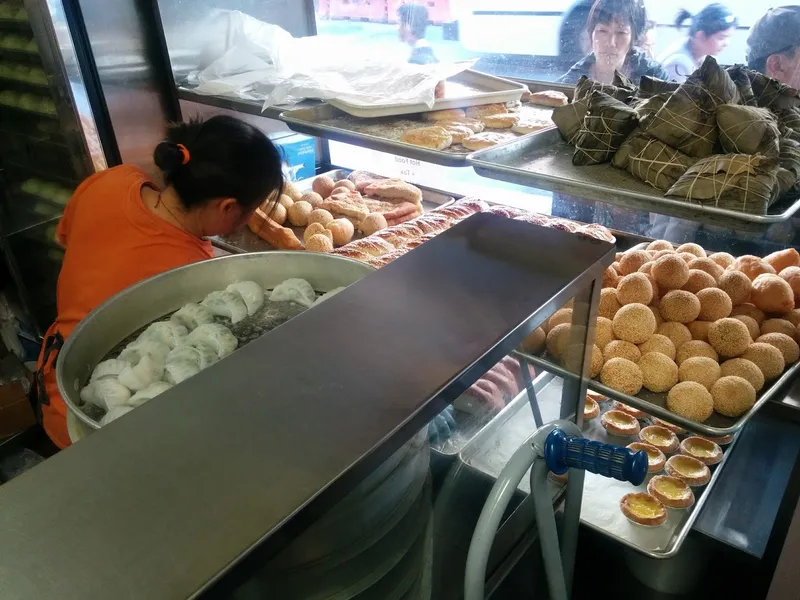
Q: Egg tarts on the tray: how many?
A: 12